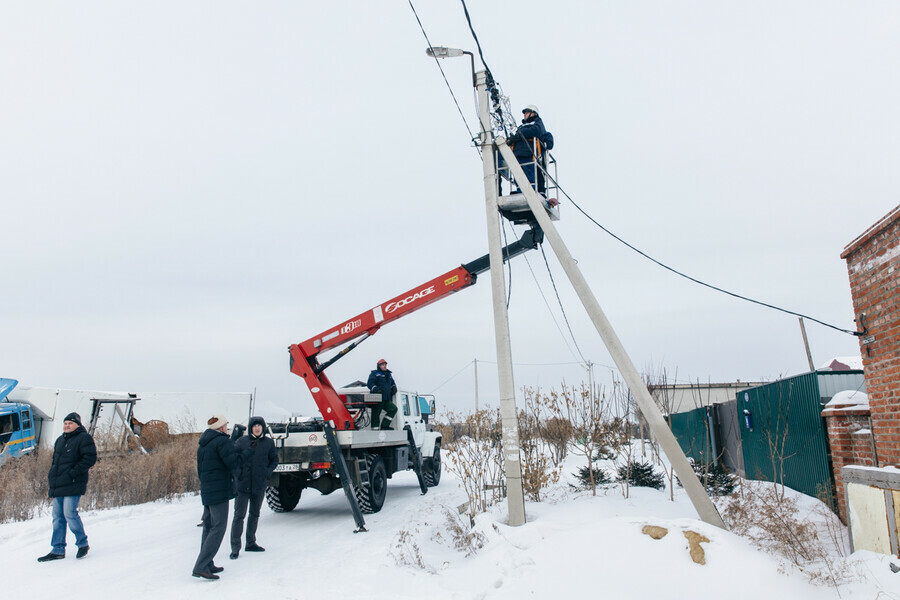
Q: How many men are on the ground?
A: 3